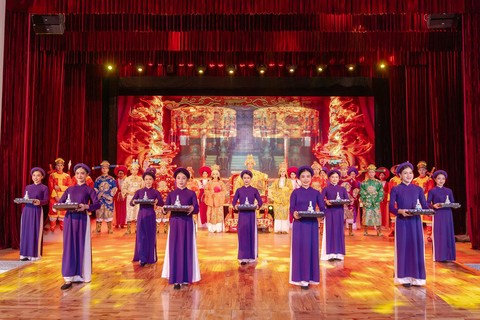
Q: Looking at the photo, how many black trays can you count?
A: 9